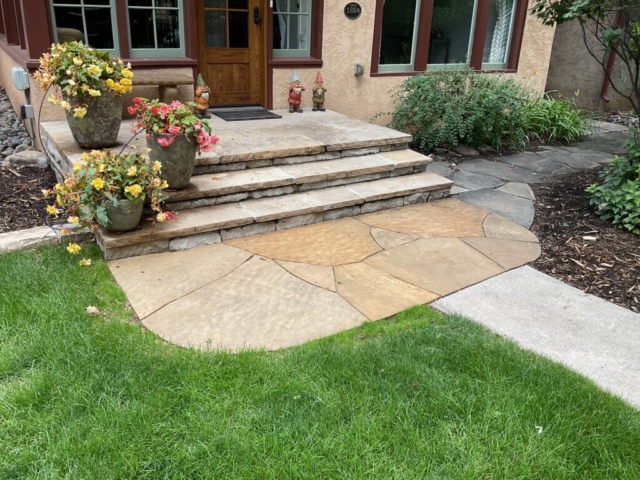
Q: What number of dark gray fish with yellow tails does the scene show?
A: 0